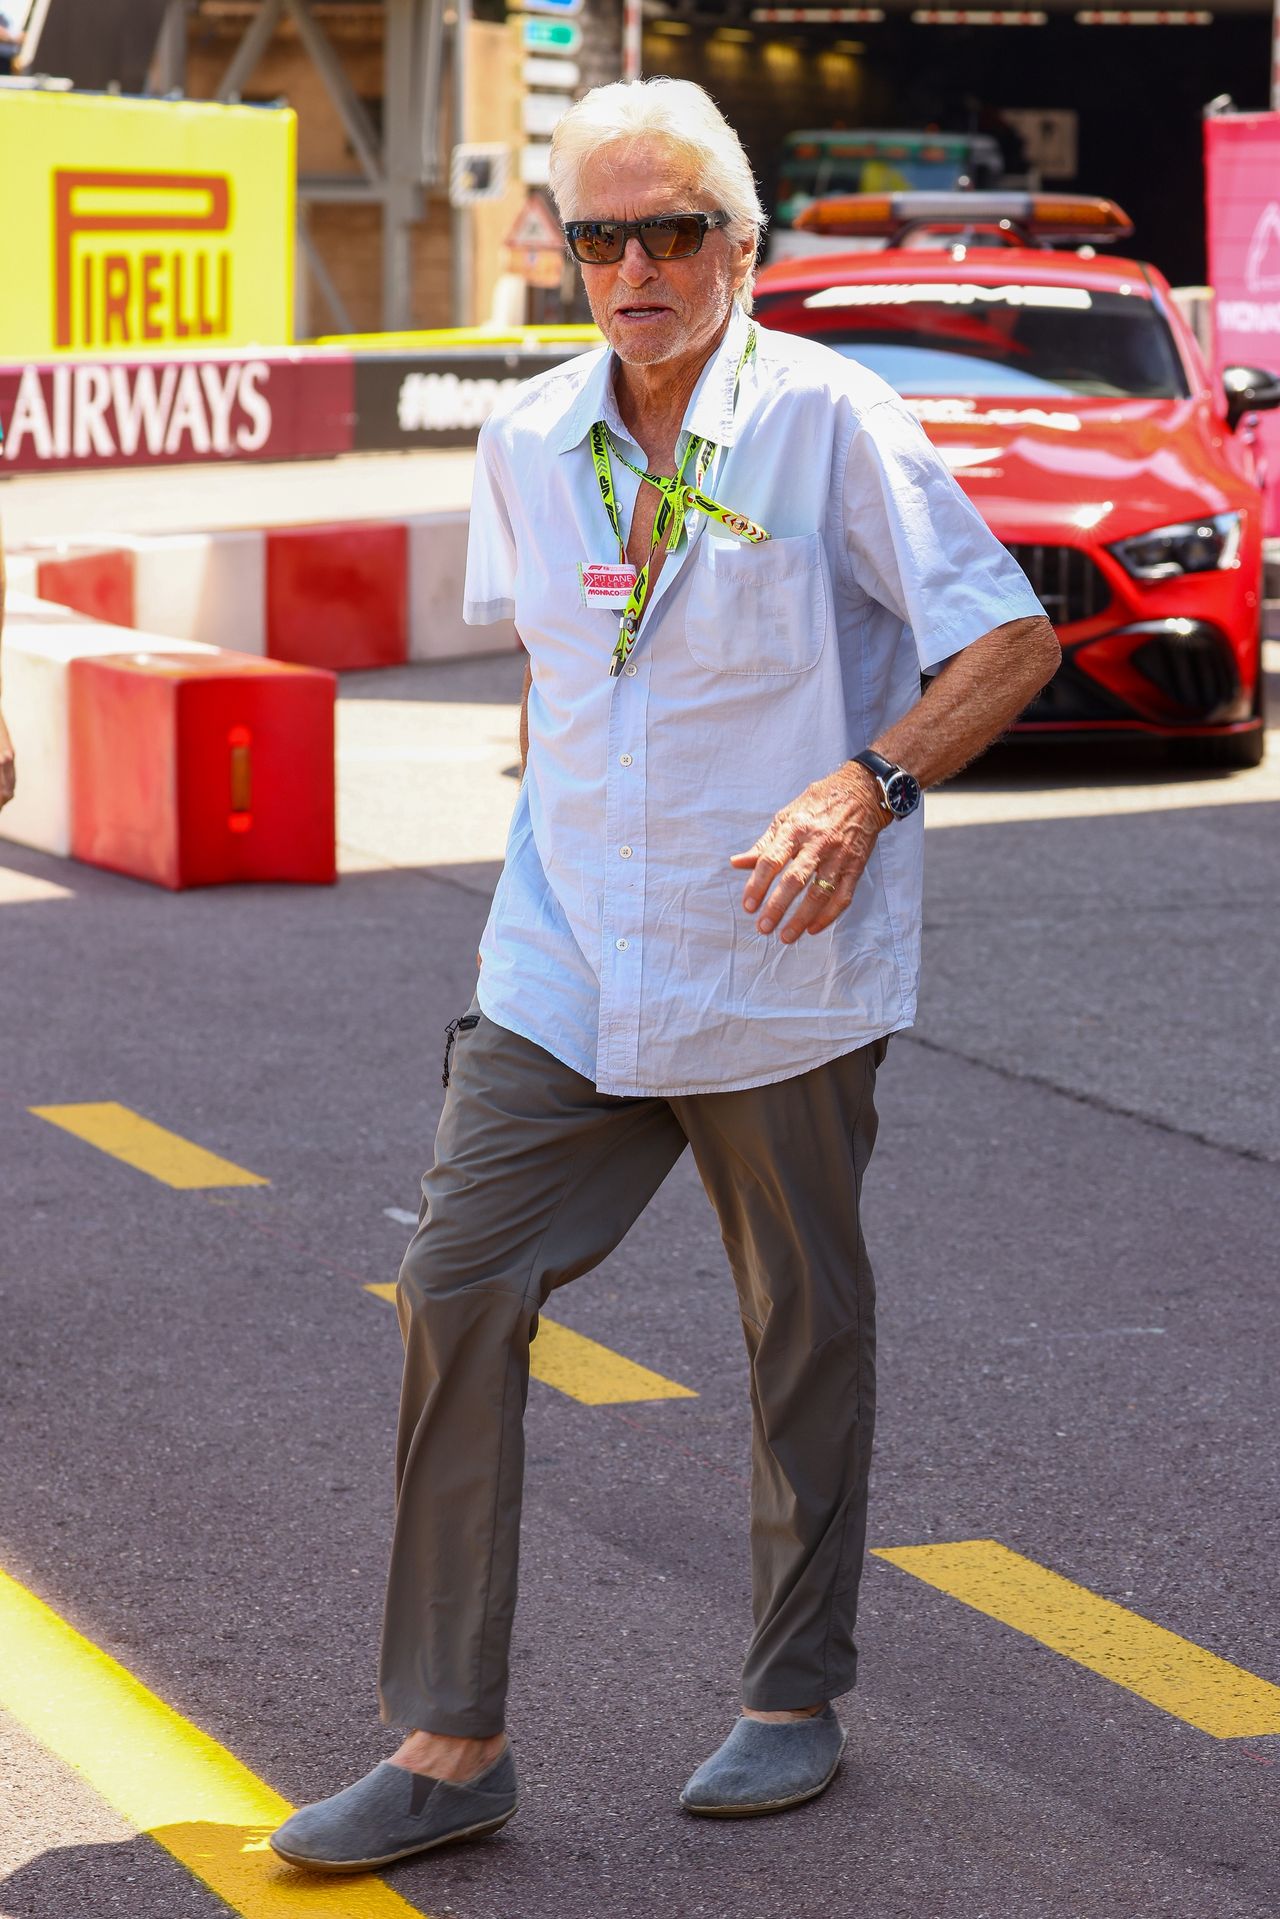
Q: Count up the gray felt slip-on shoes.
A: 2